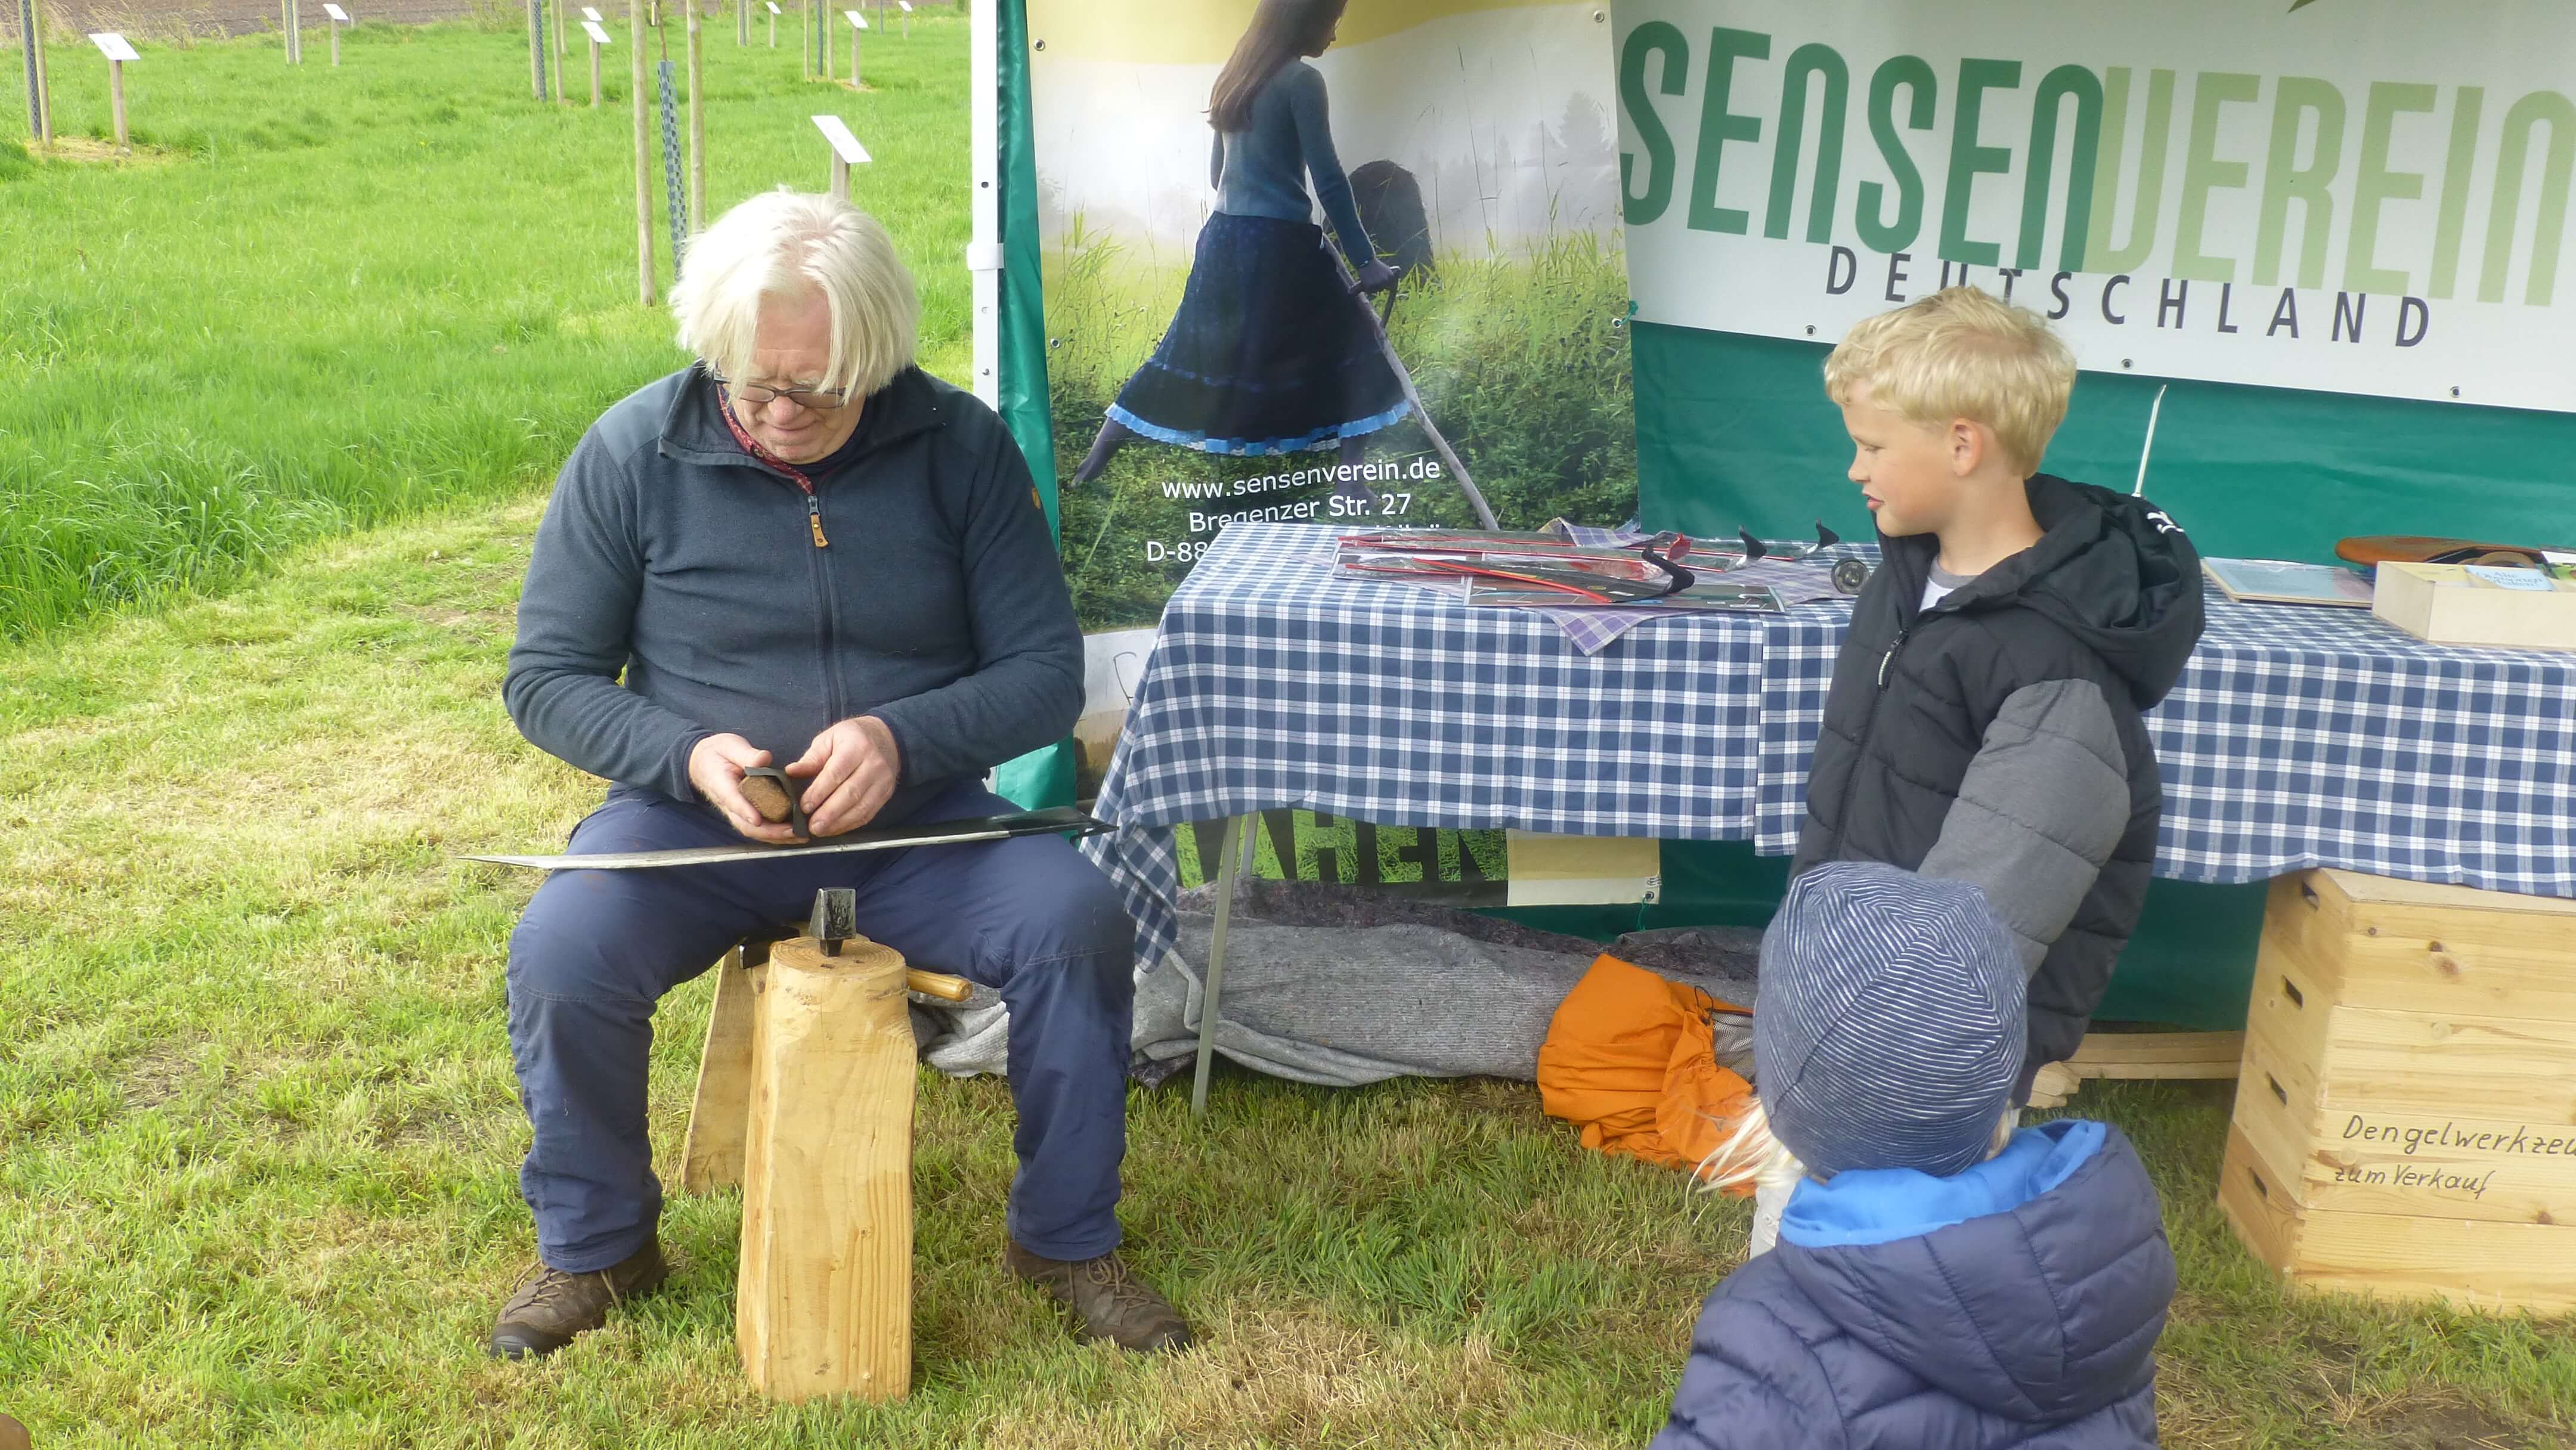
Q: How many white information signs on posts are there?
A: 8